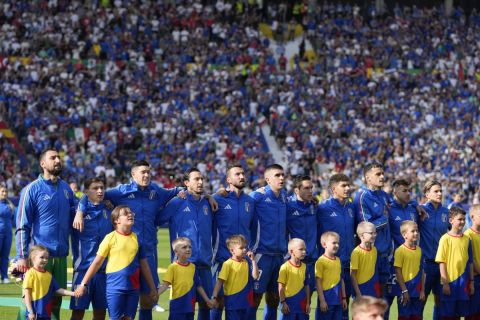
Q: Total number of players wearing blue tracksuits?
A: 11